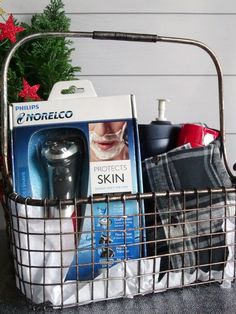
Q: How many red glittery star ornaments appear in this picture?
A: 2